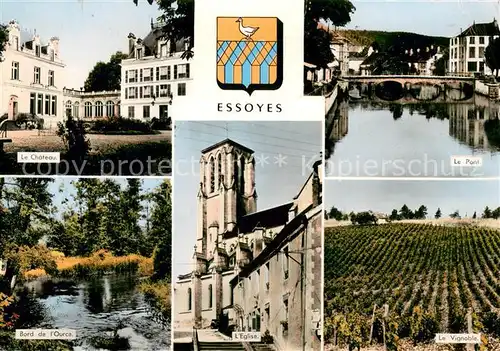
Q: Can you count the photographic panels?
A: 5